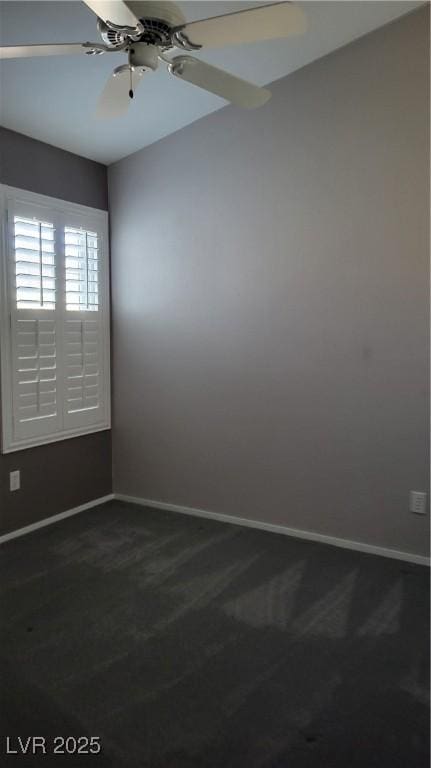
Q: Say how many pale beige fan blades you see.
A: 5